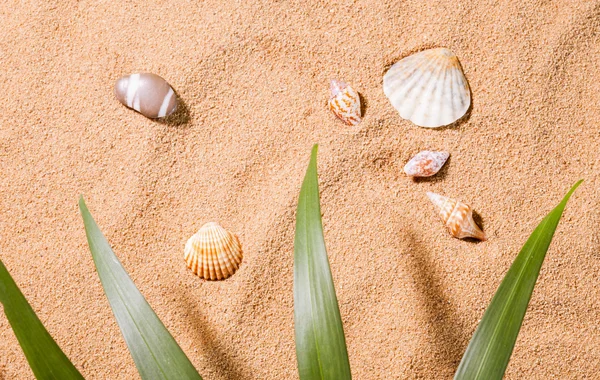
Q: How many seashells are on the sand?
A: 6